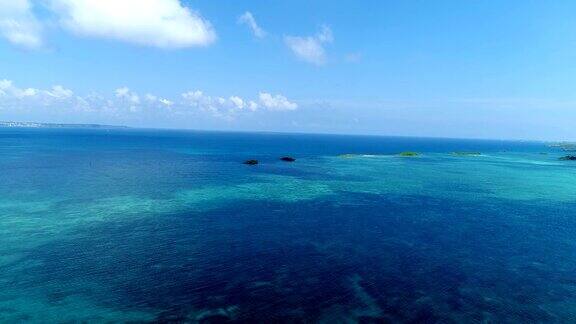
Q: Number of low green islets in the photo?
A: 3